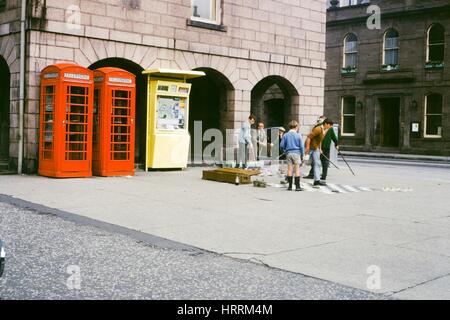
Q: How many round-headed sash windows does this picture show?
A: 3